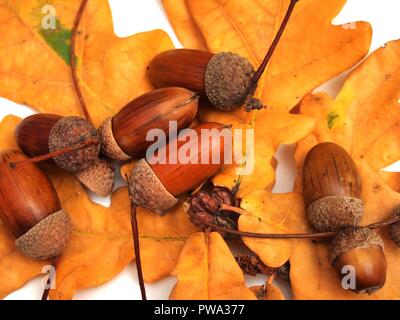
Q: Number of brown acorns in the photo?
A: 7